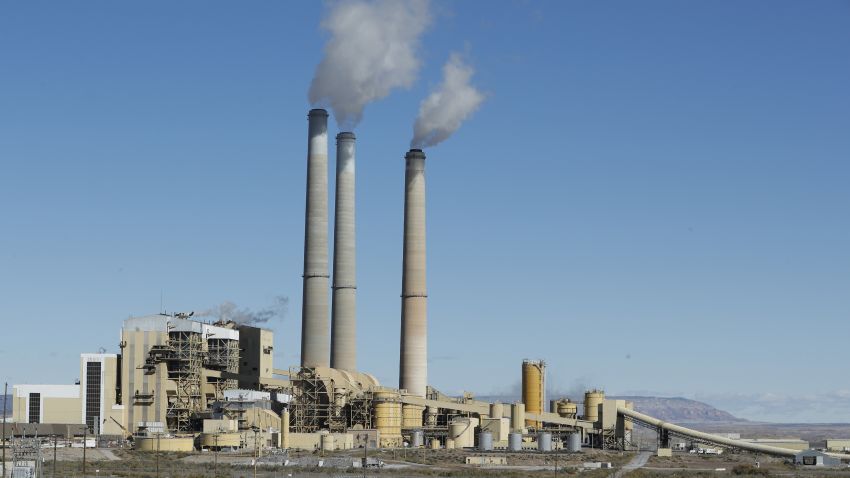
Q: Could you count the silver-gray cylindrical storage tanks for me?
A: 5